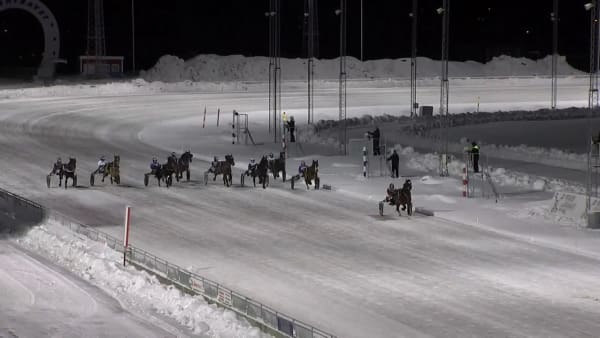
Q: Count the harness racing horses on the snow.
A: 9